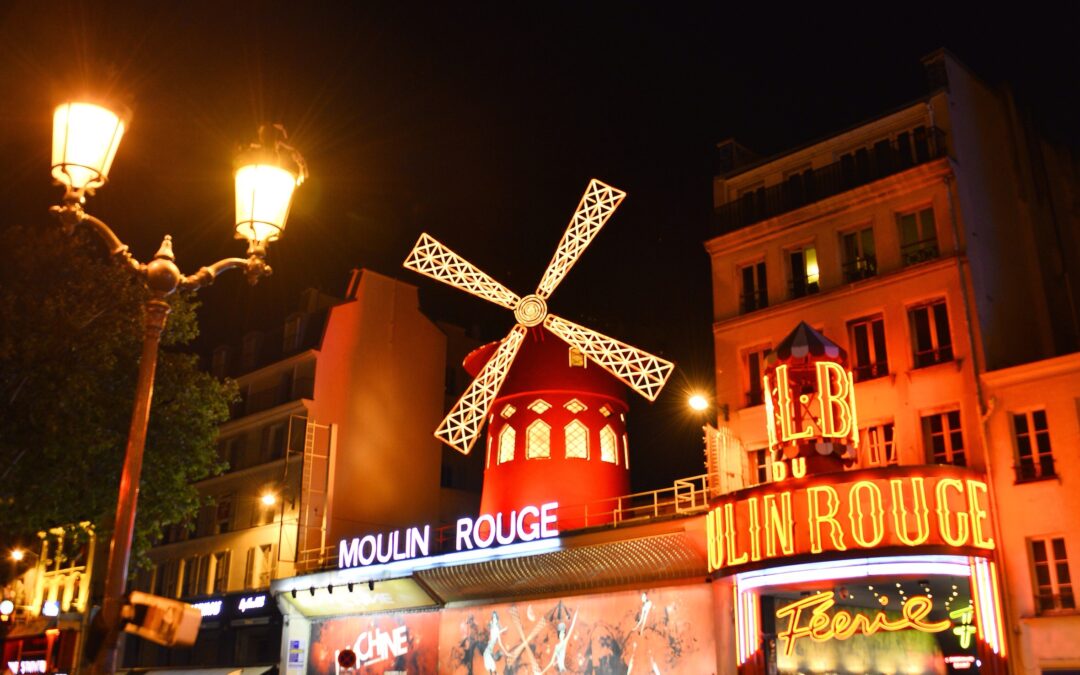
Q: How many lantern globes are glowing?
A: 2